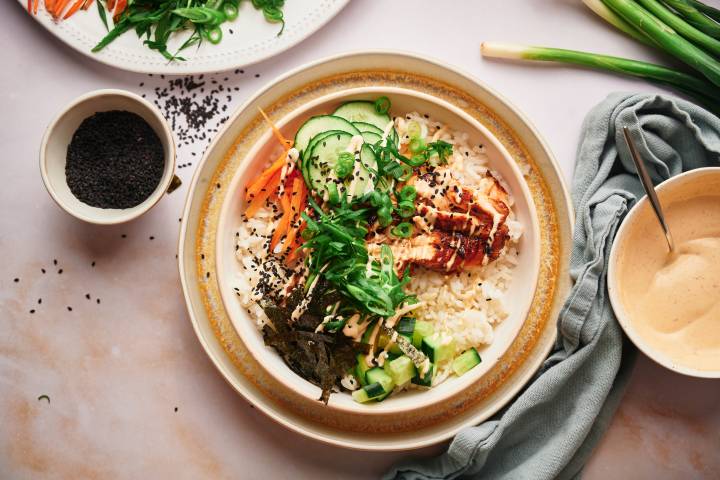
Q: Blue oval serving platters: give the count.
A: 0